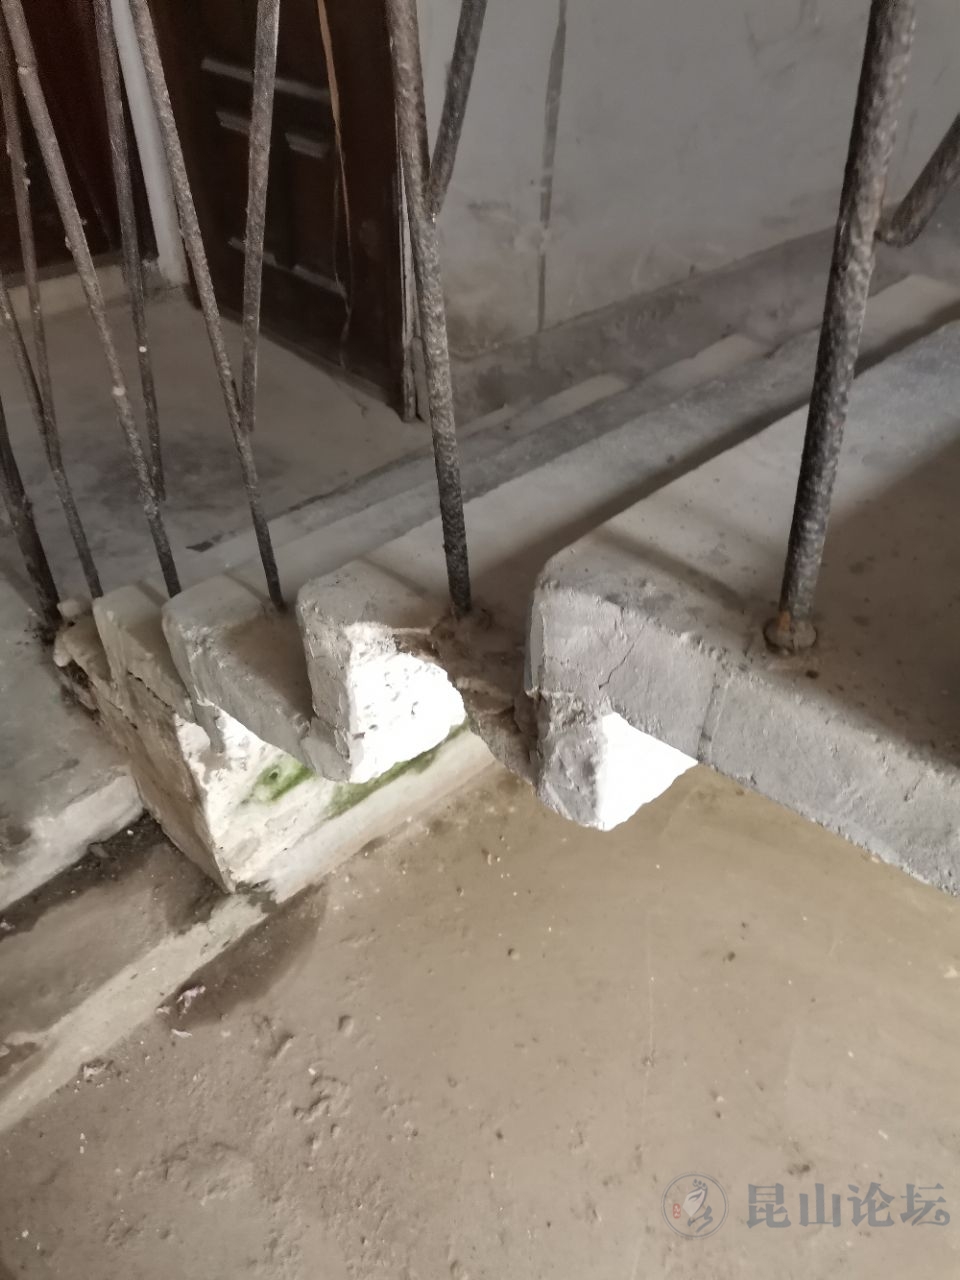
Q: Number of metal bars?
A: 11